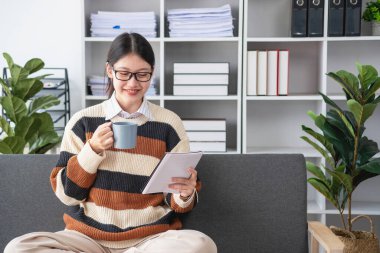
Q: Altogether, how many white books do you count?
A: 10